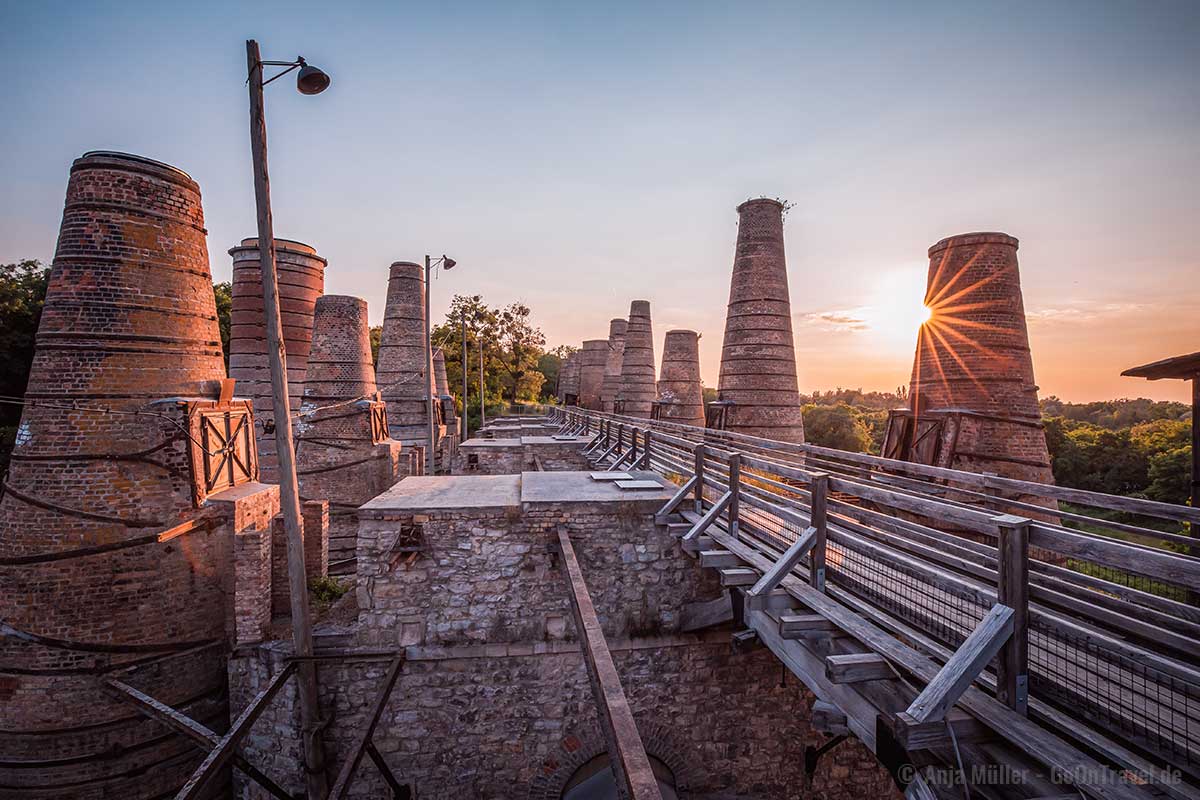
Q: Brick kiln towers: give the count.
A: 12